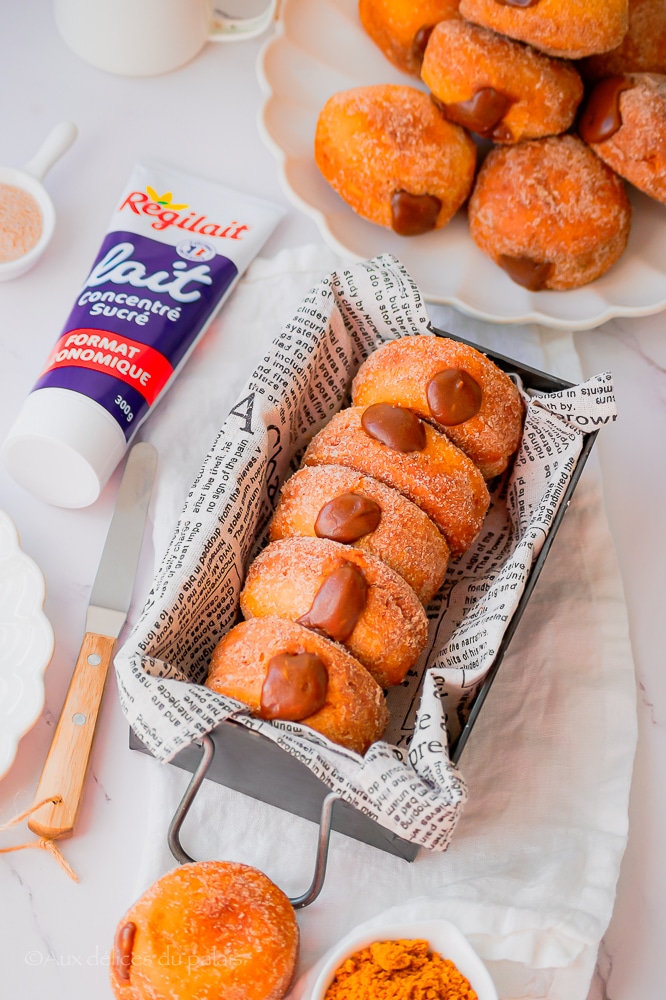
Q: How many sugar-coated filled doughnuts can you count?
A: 13